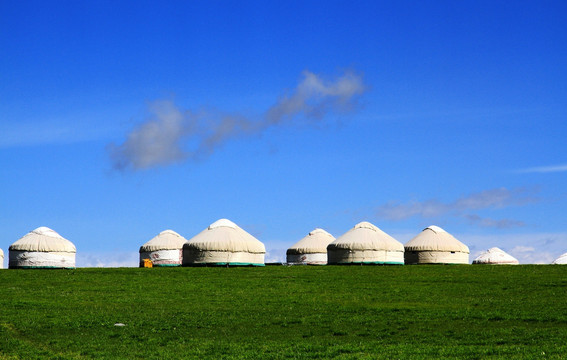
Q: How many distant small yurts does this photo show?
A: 2